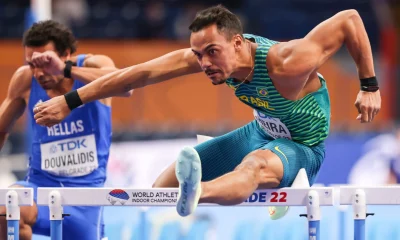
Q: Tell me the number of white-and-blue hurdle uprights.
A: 4